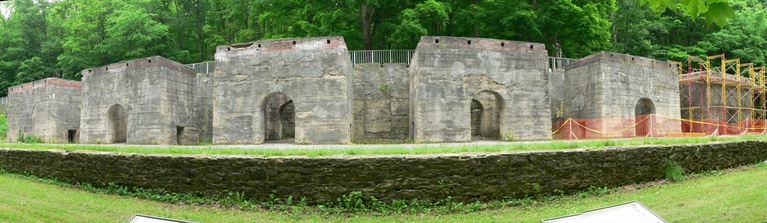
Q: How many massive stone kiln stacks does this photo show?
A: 6